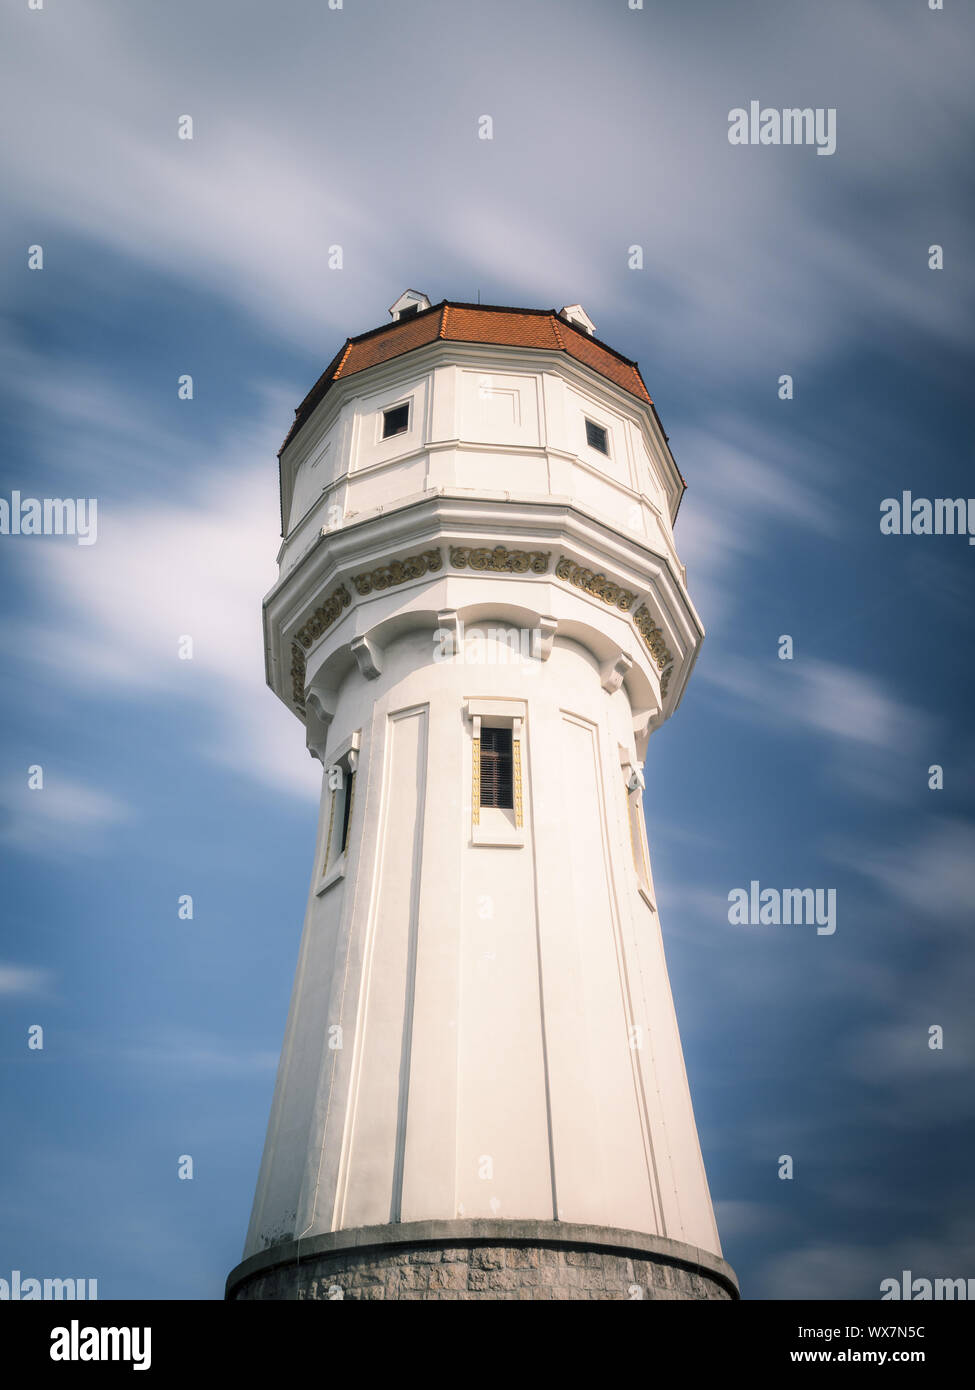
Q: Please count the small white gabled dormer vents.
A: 2